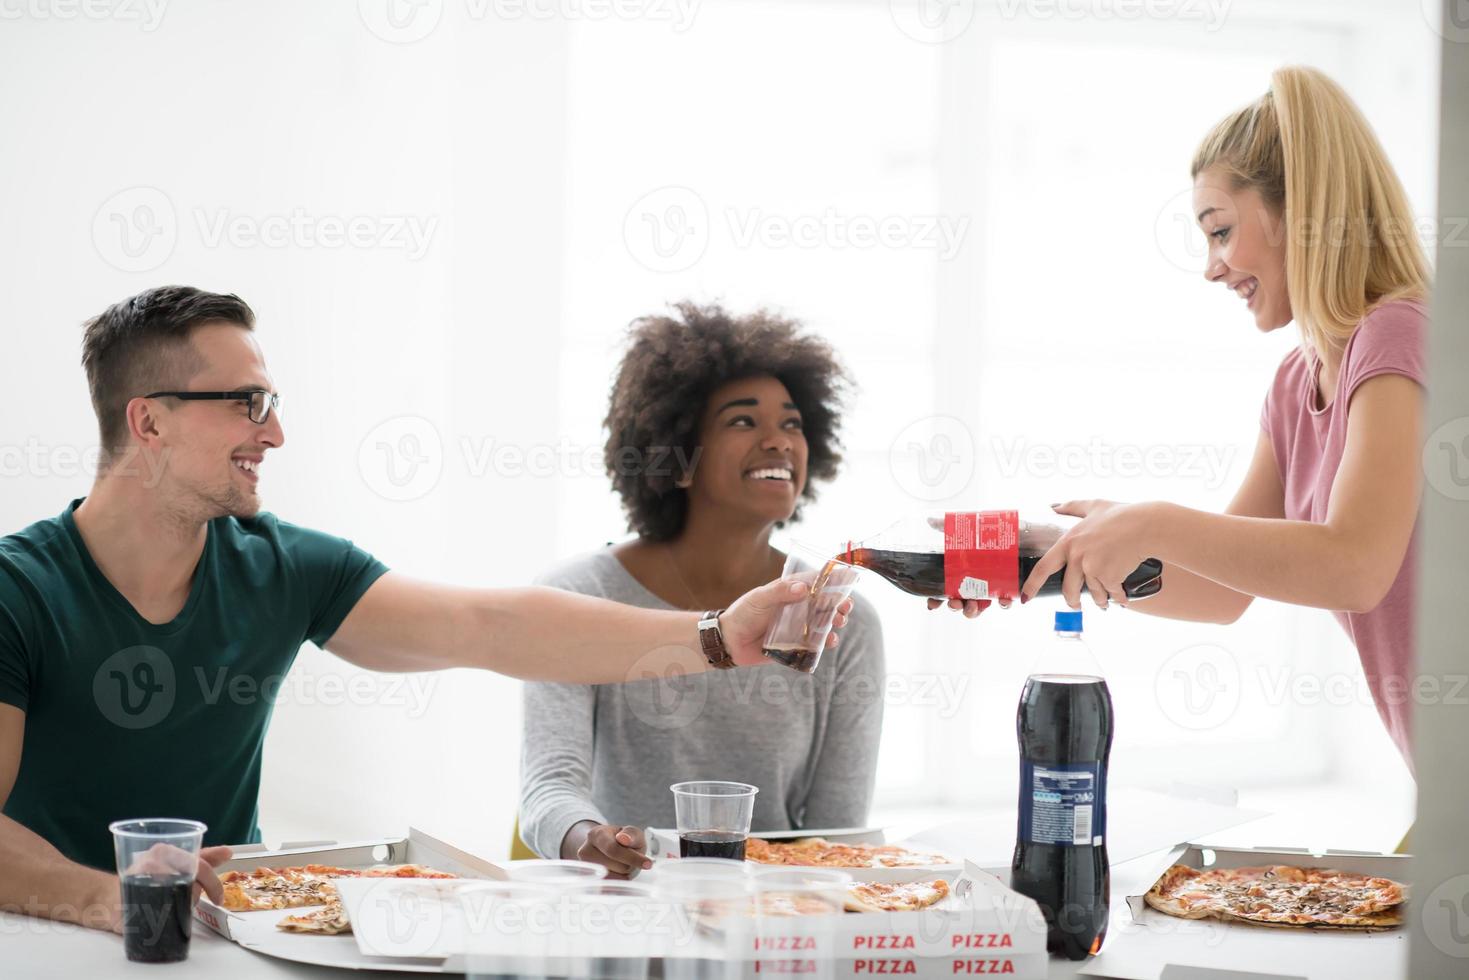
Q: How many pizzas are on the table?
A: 4